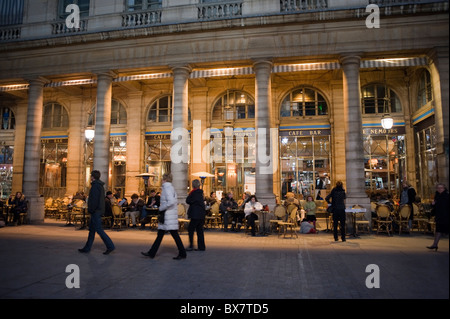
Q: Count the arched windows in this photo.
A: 8